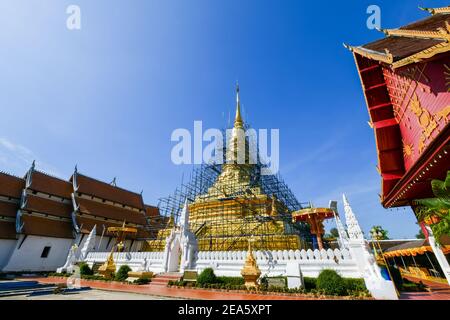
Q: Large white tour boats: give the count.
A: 0